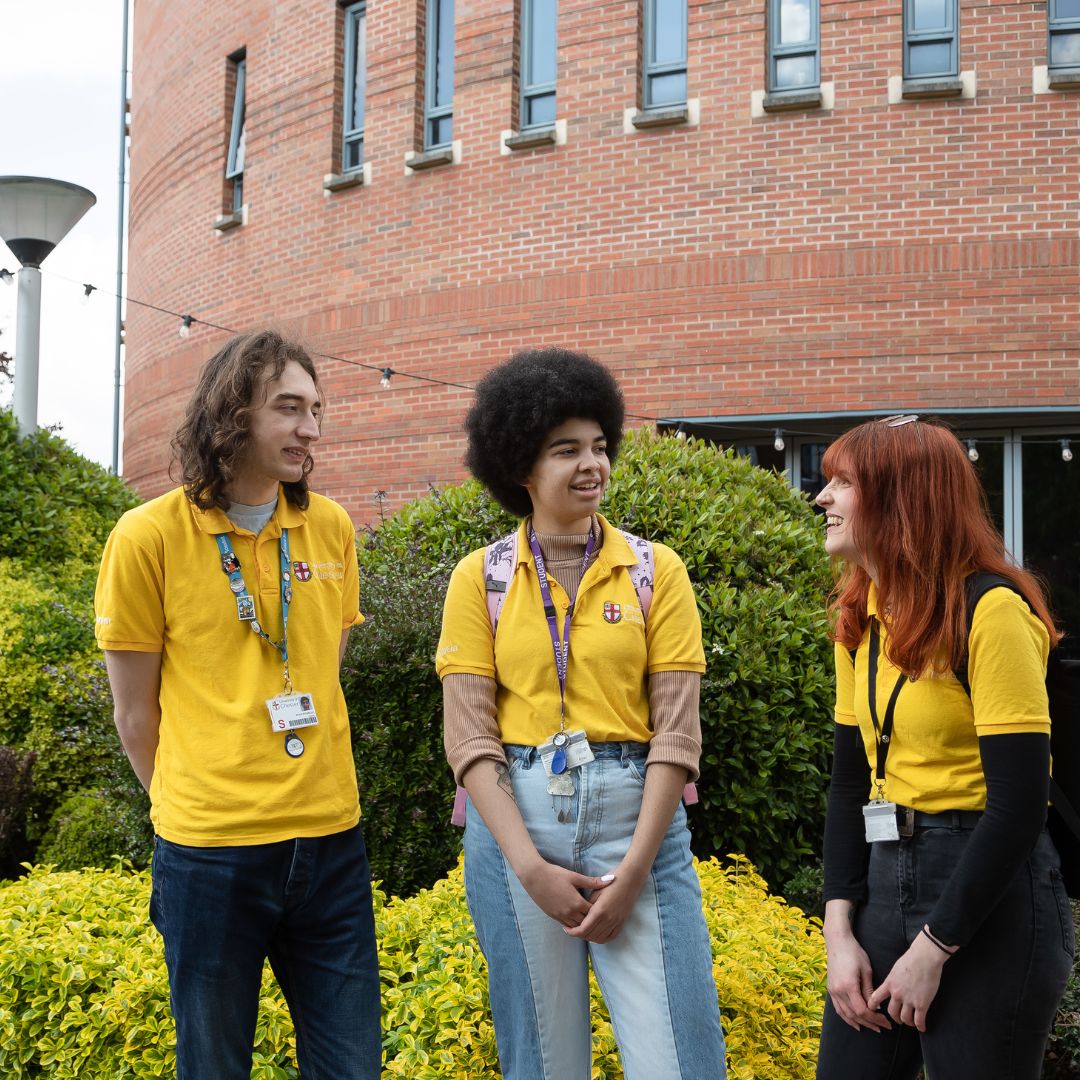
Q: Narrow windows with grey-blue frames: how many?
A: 8